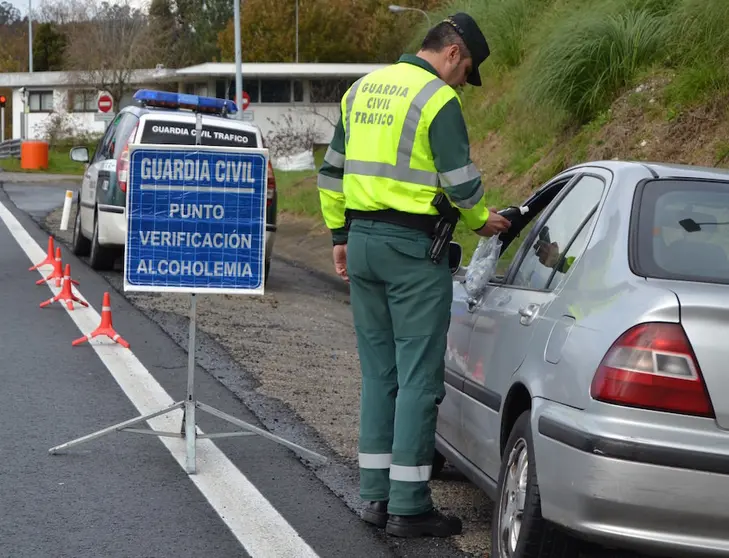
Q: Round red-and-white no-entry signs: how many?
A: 2